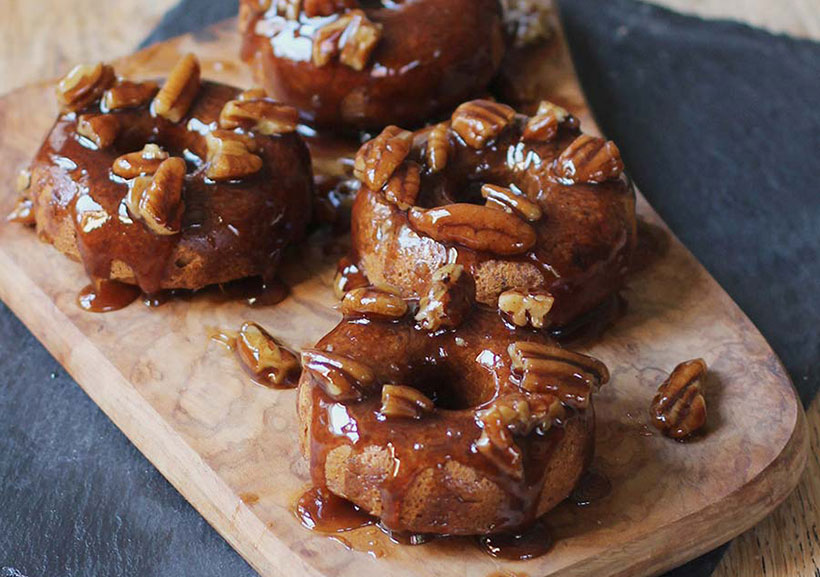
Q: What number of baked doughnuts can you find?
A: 4